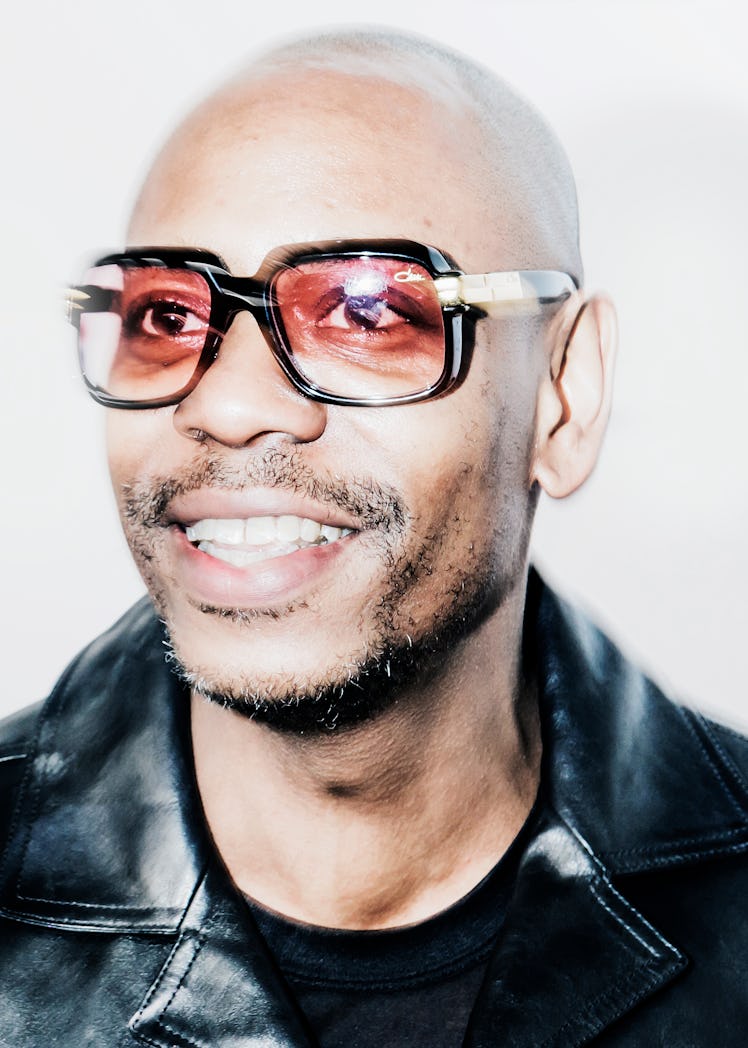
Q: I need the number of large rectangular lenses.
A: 2